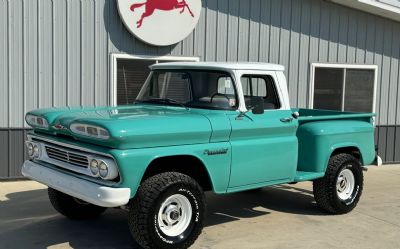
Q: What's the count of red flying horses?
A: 1